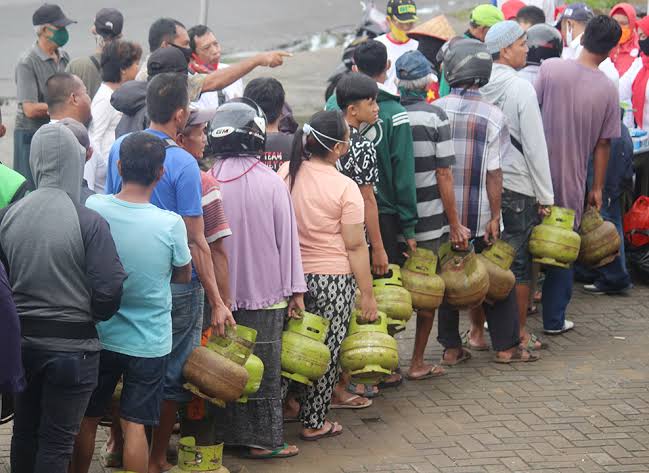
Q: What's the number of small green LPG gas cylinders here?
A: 11